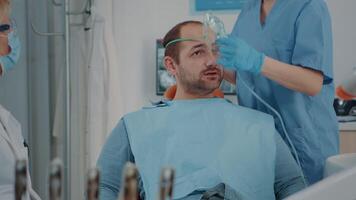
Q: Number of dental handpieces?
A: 5